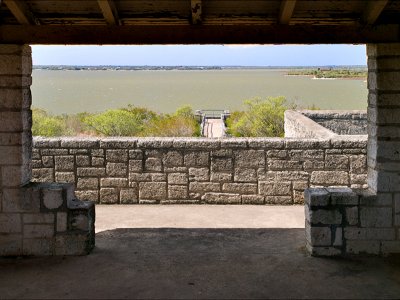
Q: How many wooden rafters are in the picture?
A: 5